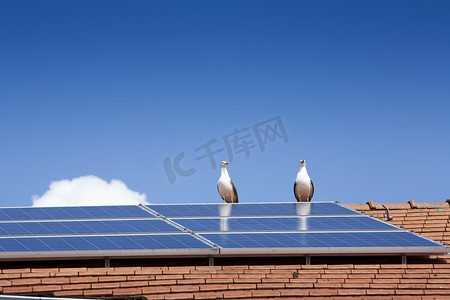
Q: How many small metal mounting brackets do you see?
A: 4